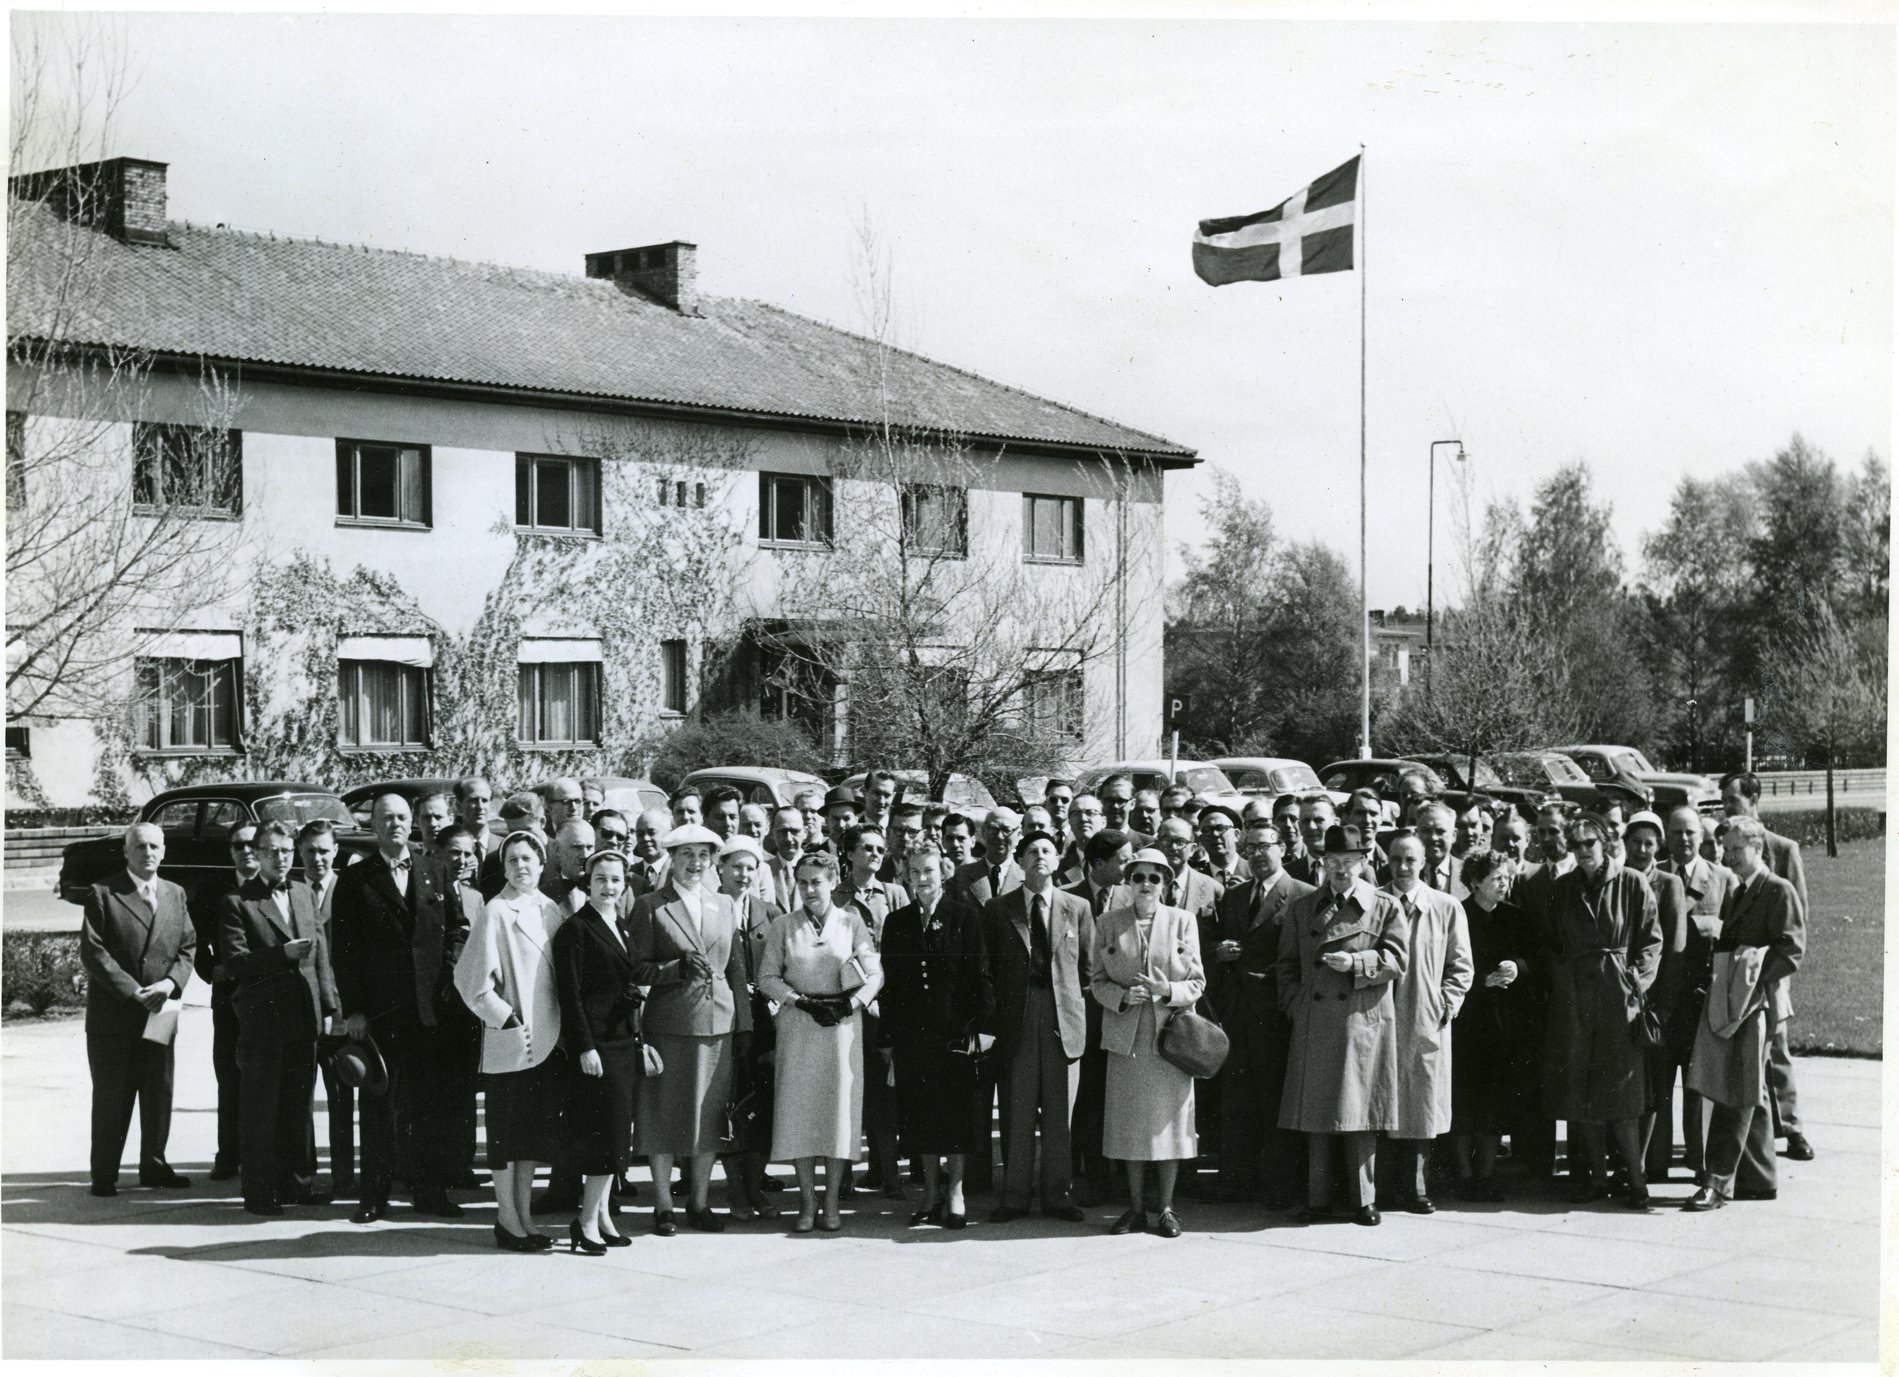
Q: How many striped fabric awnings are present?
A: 0